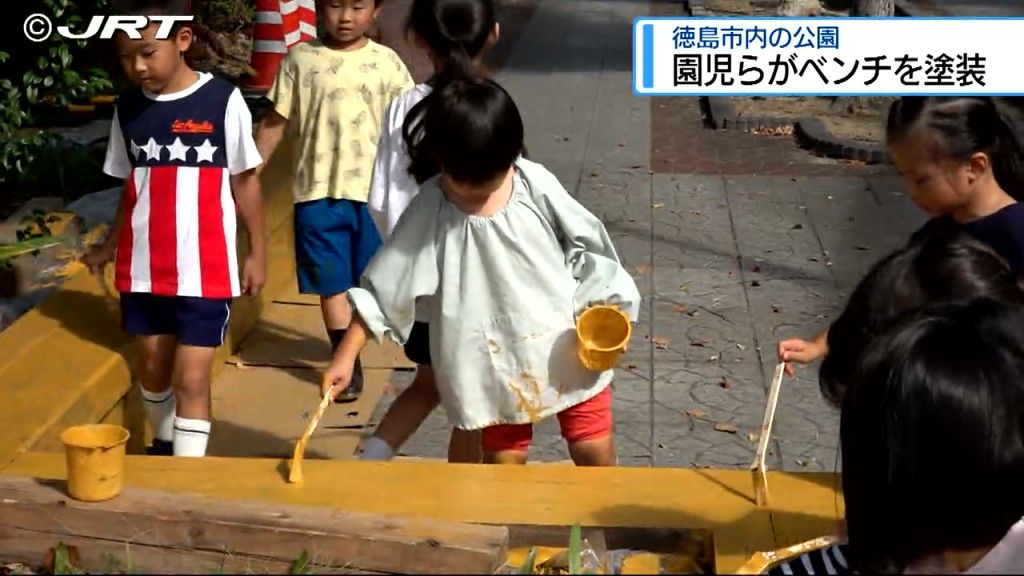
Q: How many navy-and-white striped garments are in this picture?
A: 1